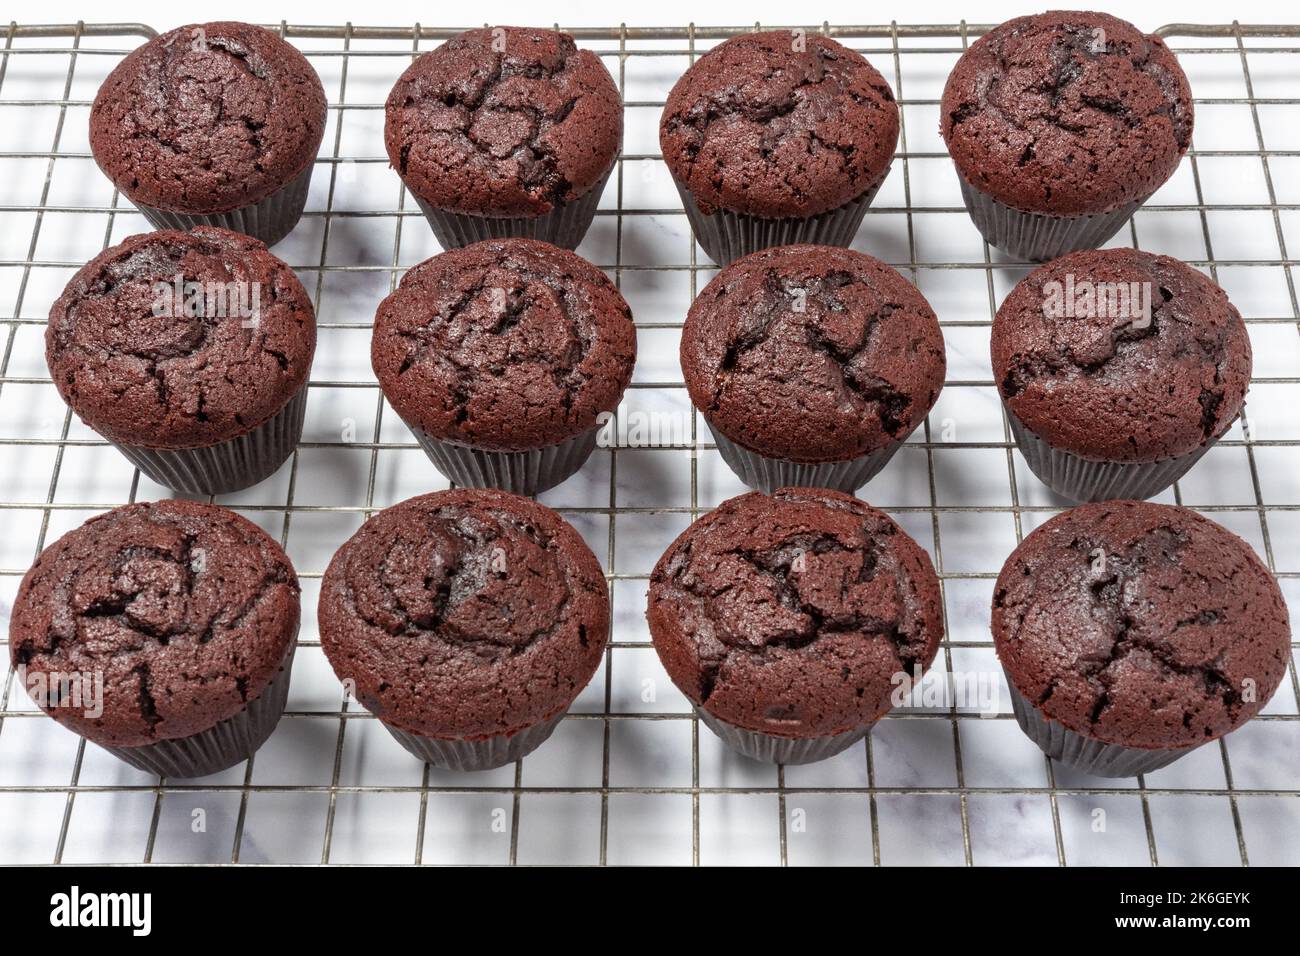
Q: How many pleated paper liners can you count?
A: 12